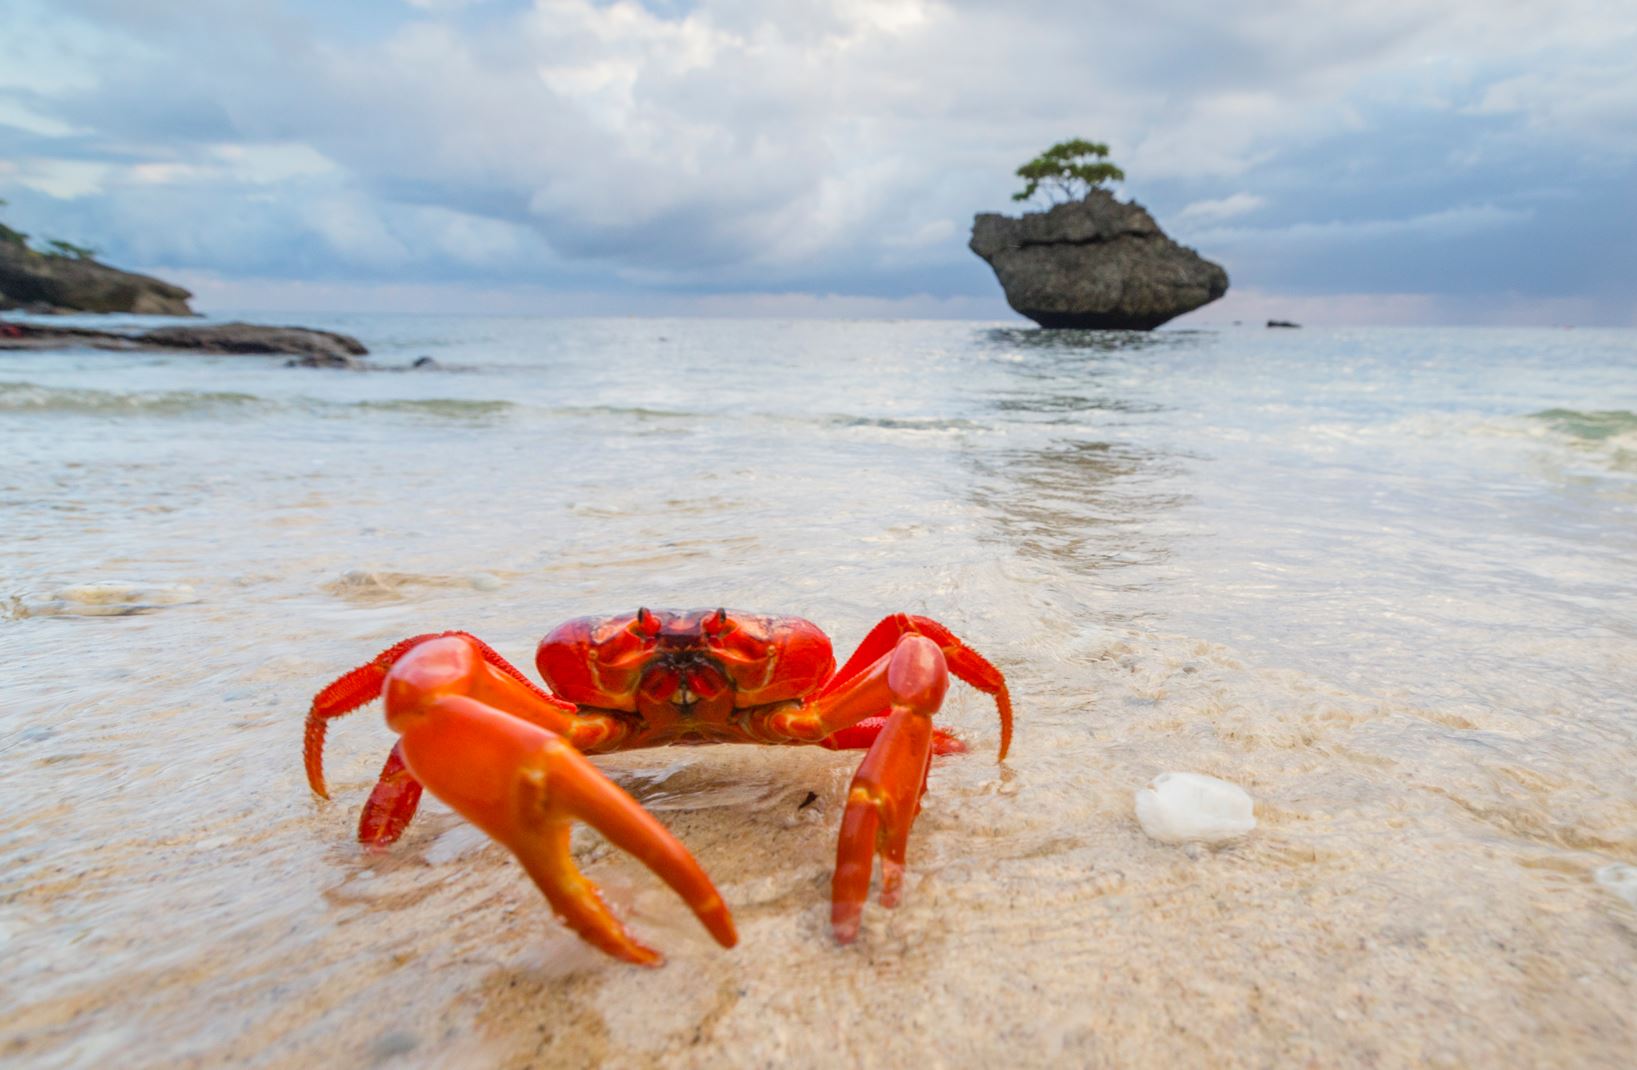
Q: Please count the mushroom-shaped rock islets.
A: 1